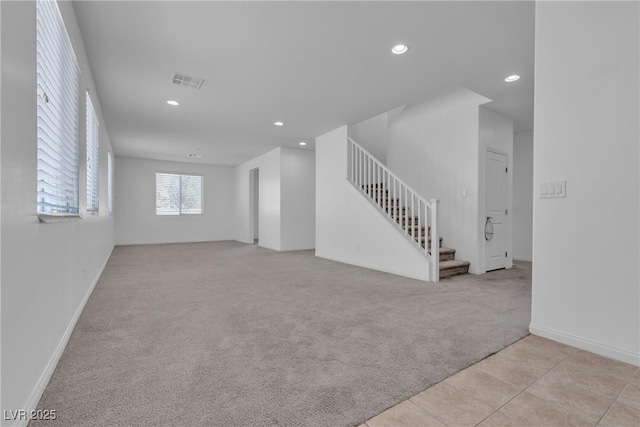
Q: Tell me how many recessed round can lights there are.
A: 5